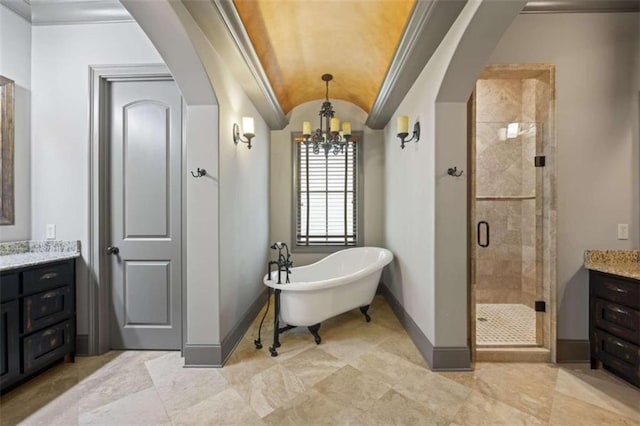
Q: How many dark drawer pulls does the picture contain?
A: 6